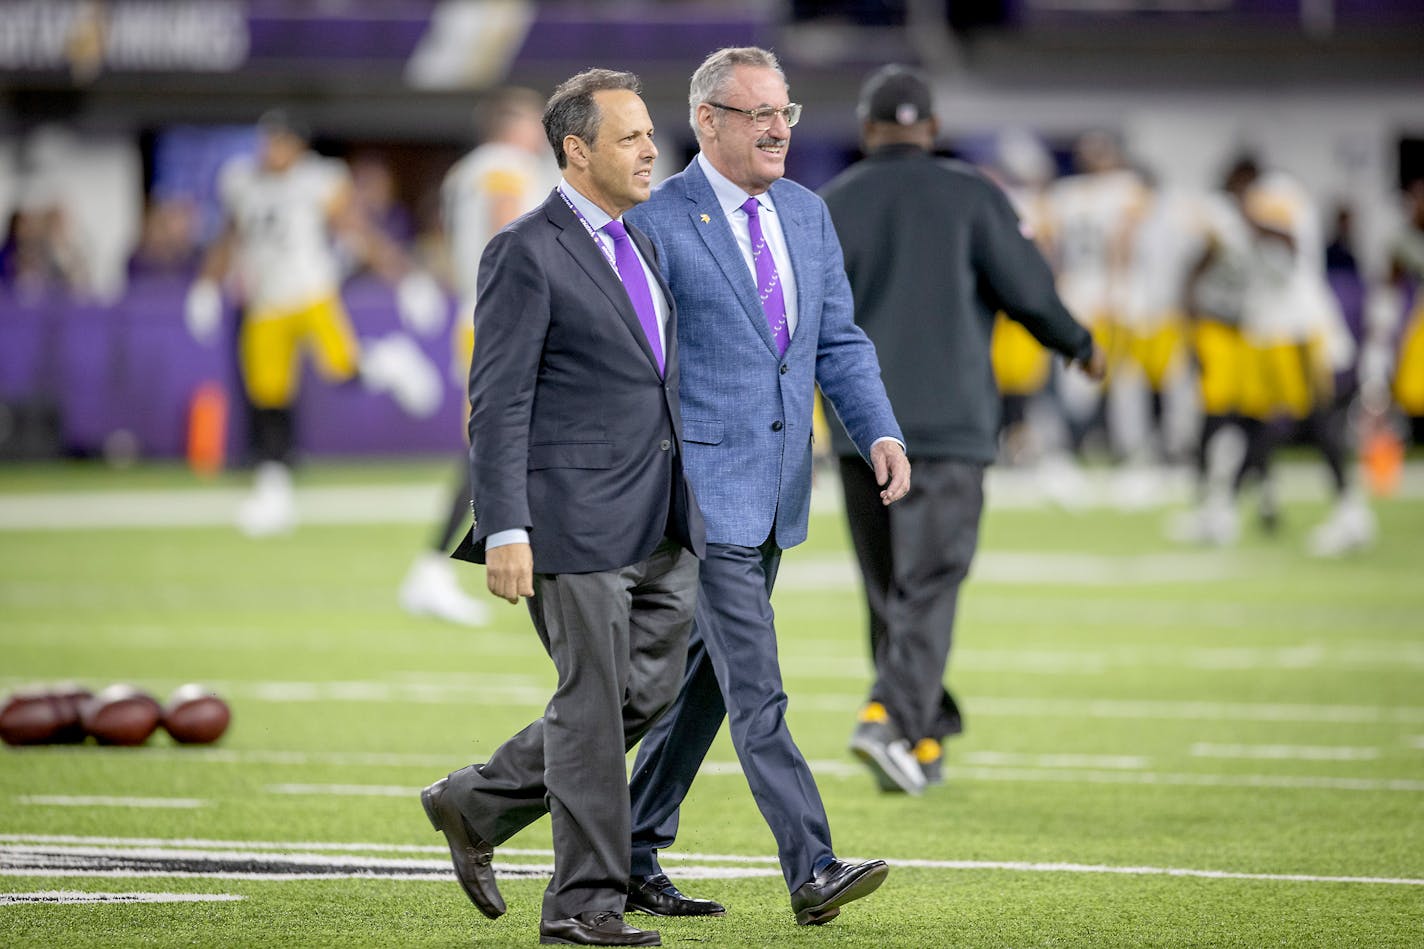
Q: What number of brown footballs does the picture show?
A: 4